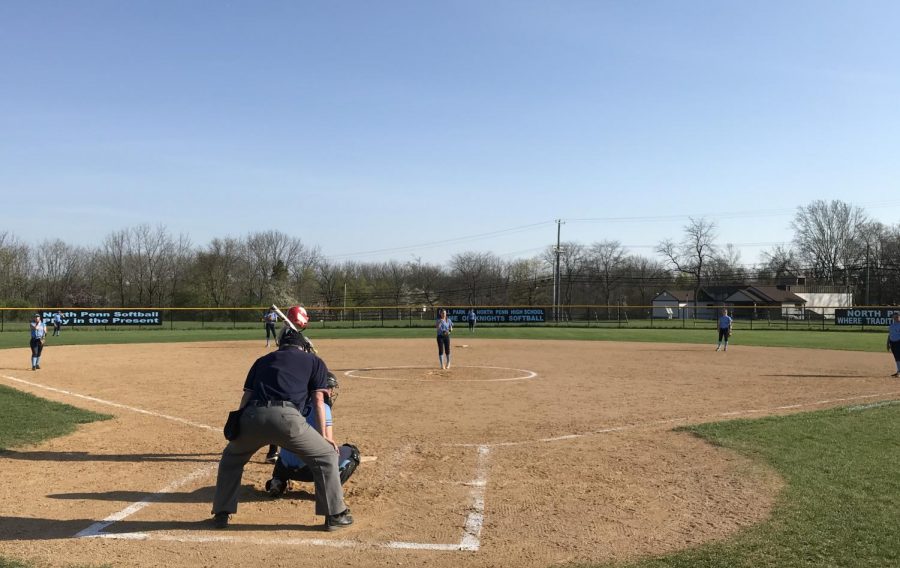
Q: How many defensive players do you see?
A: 8